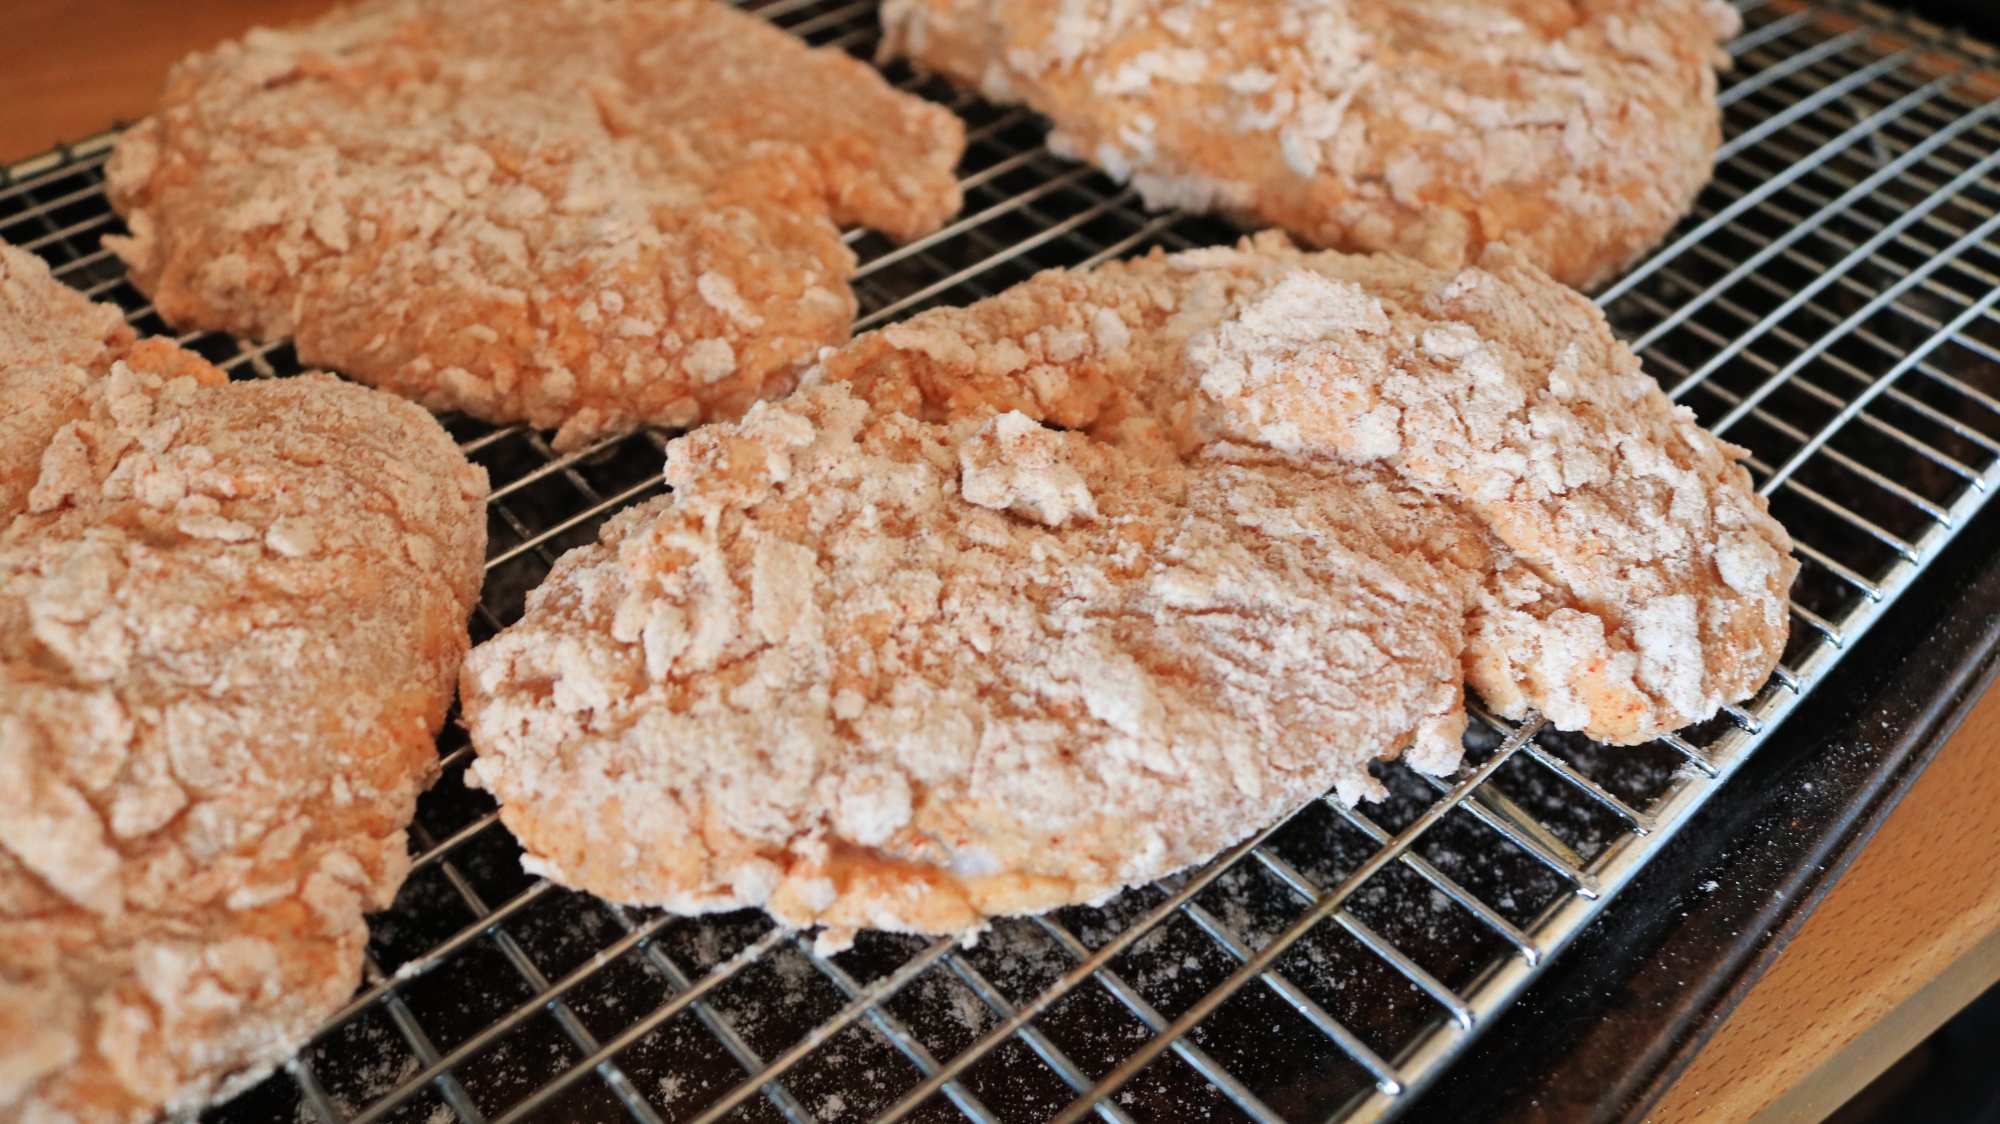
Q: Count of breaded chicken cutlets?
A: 4